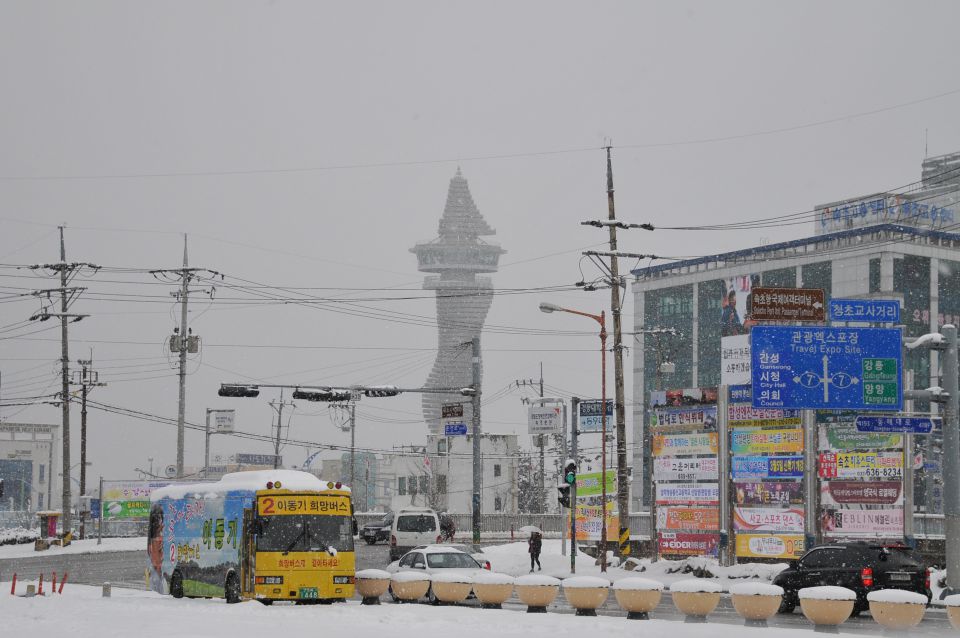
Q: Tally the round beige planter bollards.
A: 12